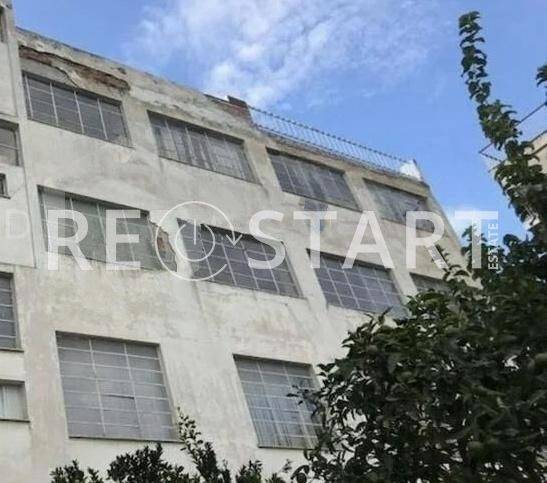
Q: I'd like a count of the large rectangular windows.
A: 10